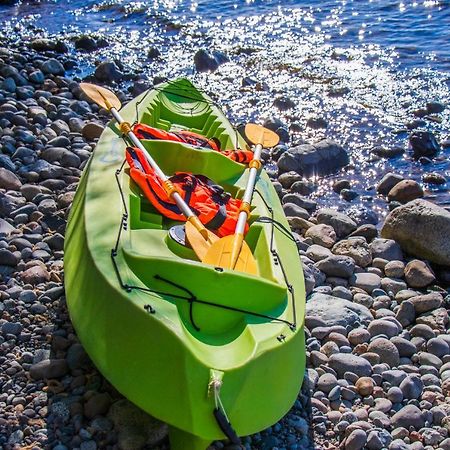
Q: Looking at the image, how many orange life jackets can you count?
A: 2